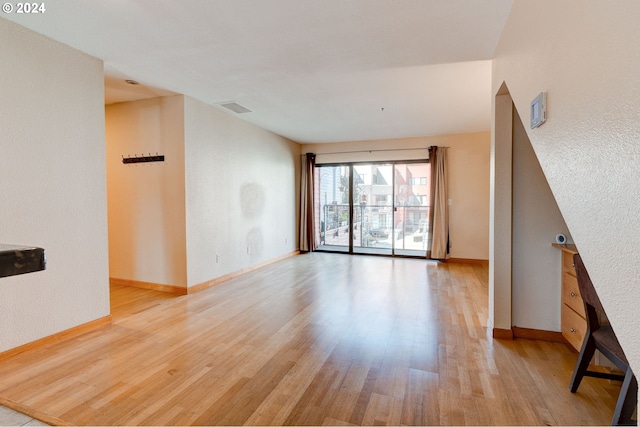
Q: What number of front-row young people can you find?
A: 0